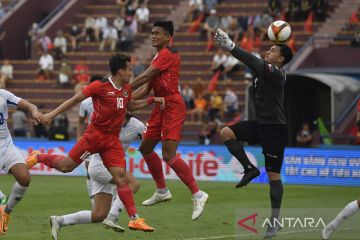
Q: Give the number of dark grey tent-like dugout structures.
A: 1